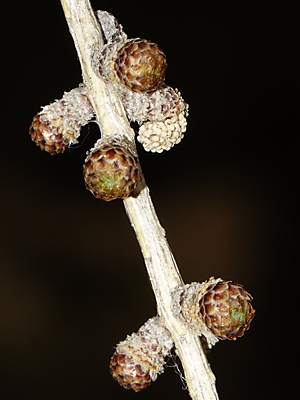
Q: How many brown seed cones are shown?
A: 5